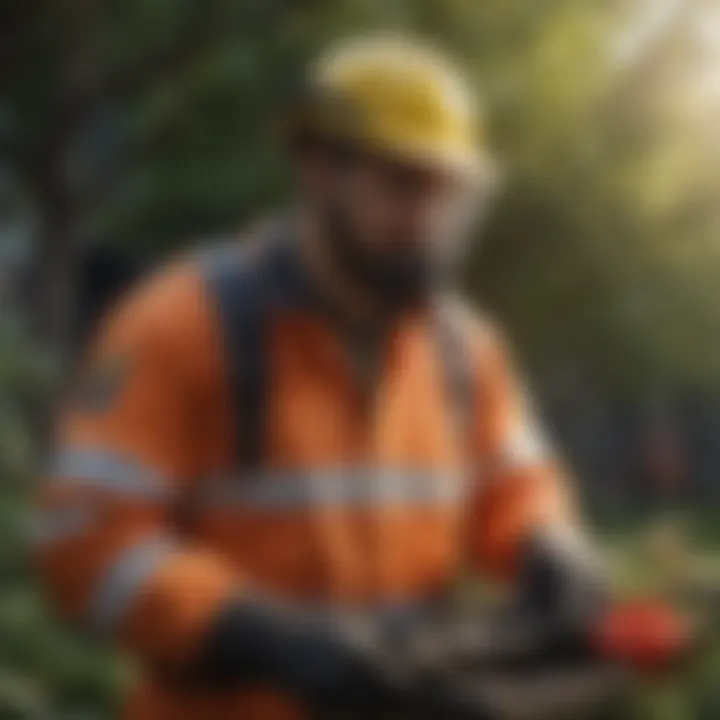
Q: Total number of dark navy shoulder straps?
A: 2